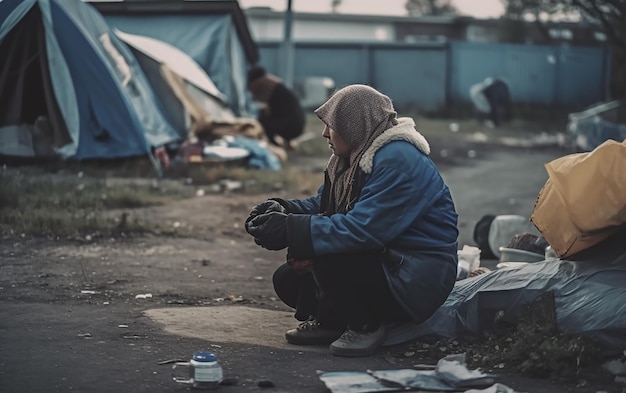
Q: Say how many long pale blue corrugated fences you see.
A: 1